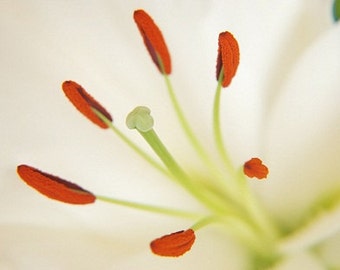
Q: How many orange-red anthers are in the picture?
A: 6